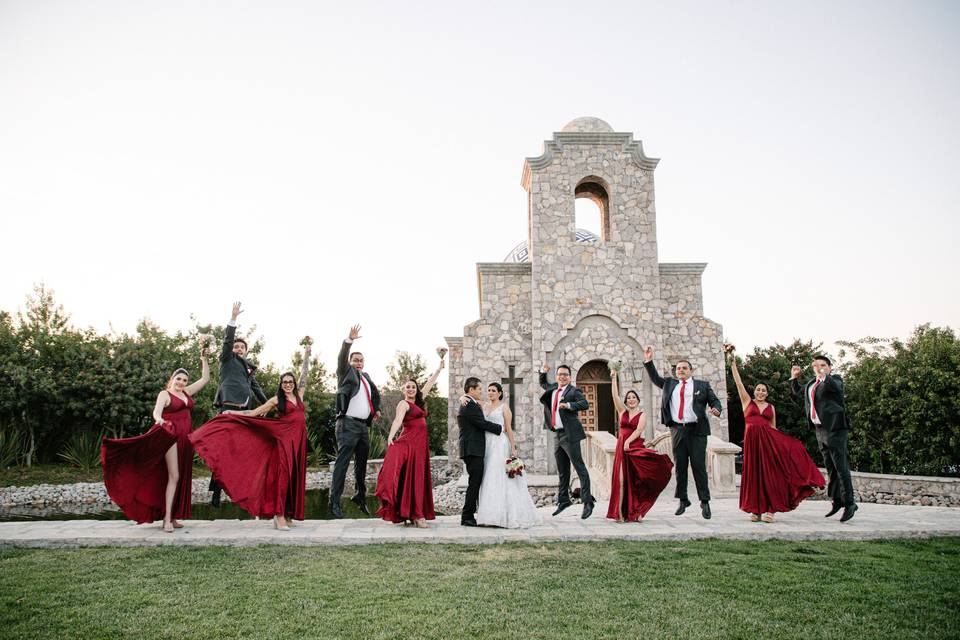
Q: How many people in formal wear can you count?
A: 12